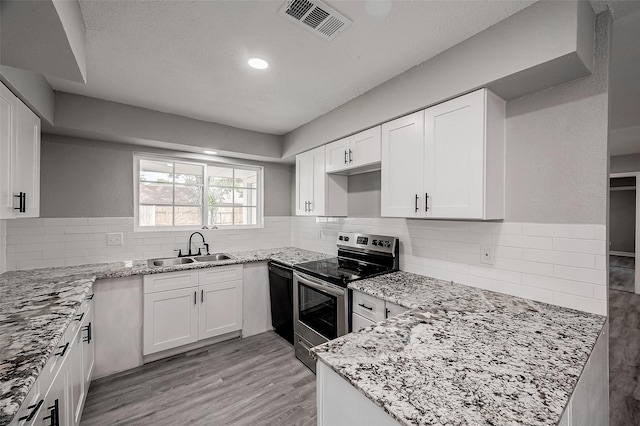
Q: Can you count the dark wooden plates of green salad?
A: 0